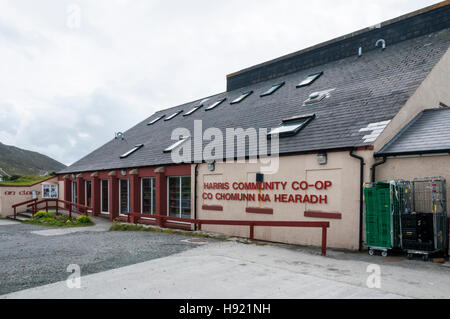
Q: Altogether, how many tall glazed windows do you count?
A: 6